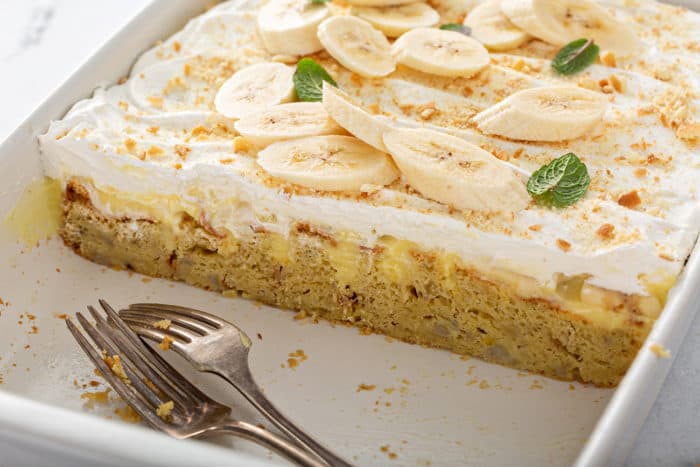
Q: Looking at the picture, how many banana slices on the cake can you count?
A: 13